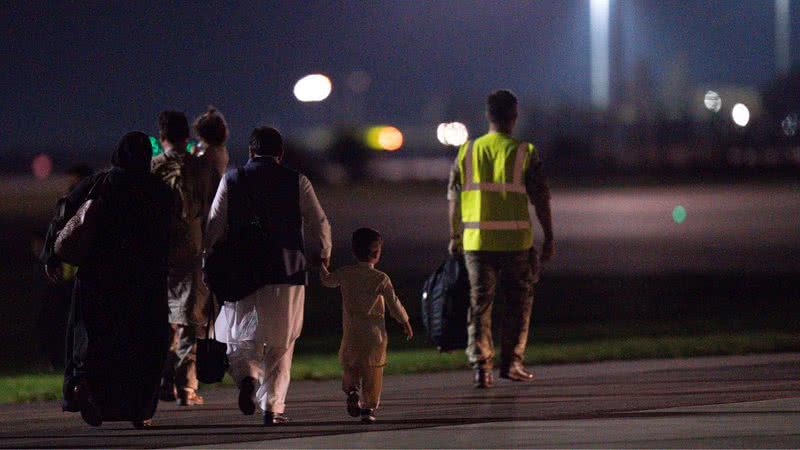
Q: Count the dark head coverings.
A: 1